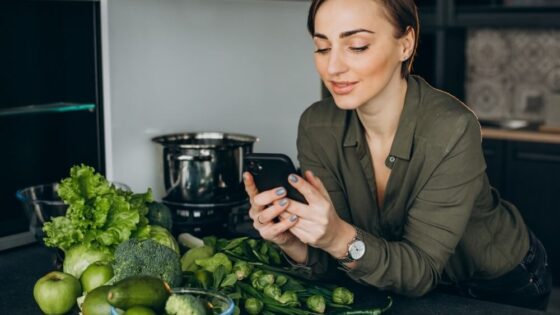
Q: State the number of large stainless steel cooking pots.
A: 1